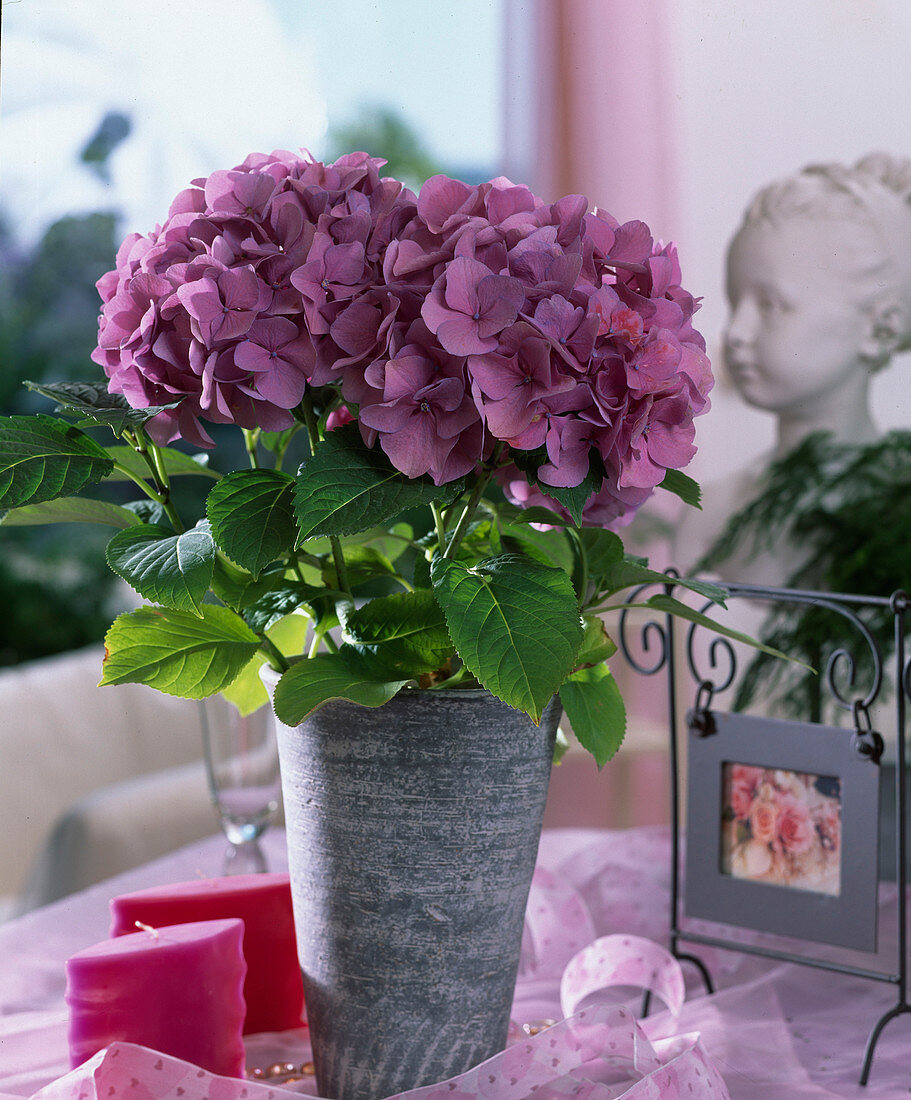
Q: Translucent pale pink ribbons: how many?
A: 1